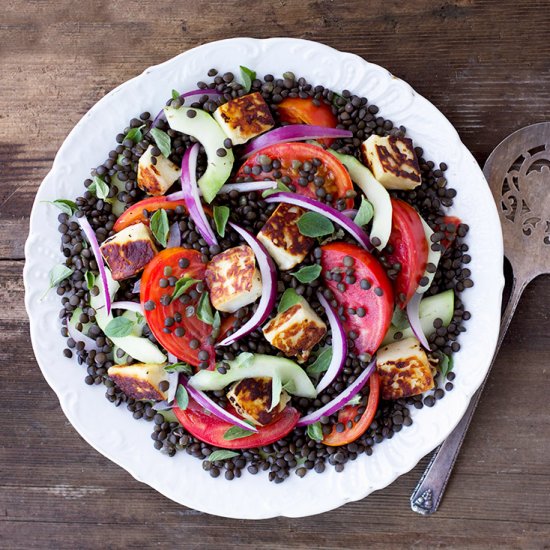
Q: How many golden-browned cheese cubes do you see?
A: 10